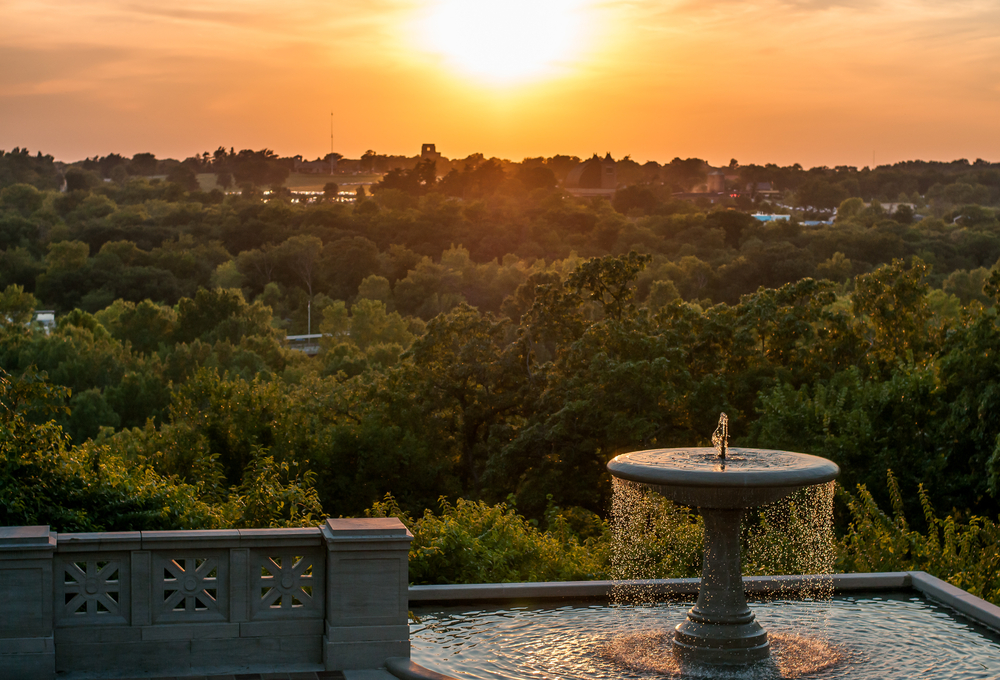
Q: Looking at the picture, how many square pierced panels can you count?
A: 3